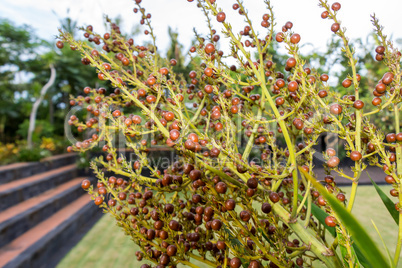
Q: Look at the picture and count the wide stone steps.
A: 4